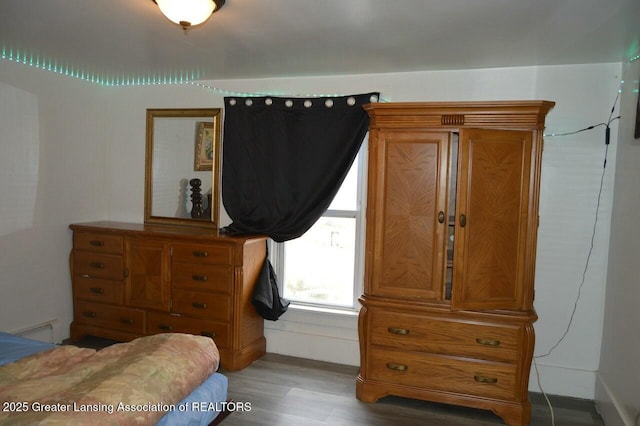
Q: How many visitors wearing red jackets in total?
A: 0